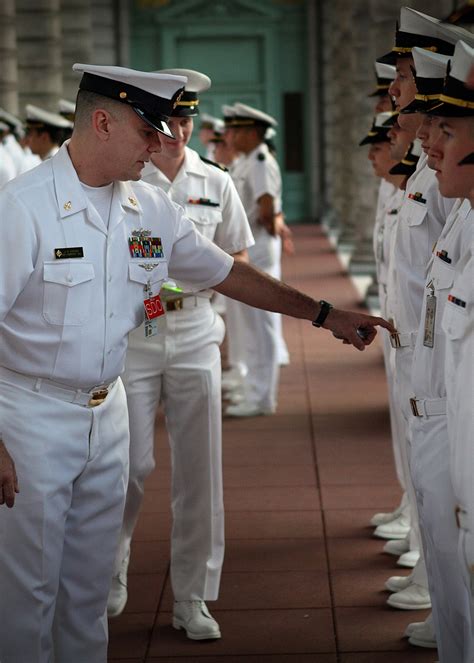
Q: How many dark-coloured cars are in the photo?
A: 0